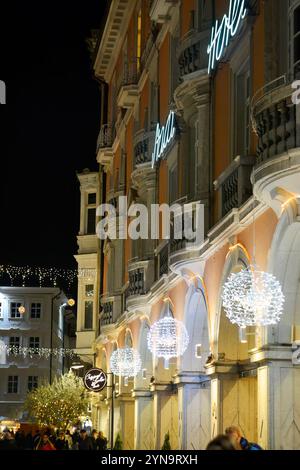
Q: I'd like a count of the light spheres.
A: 3